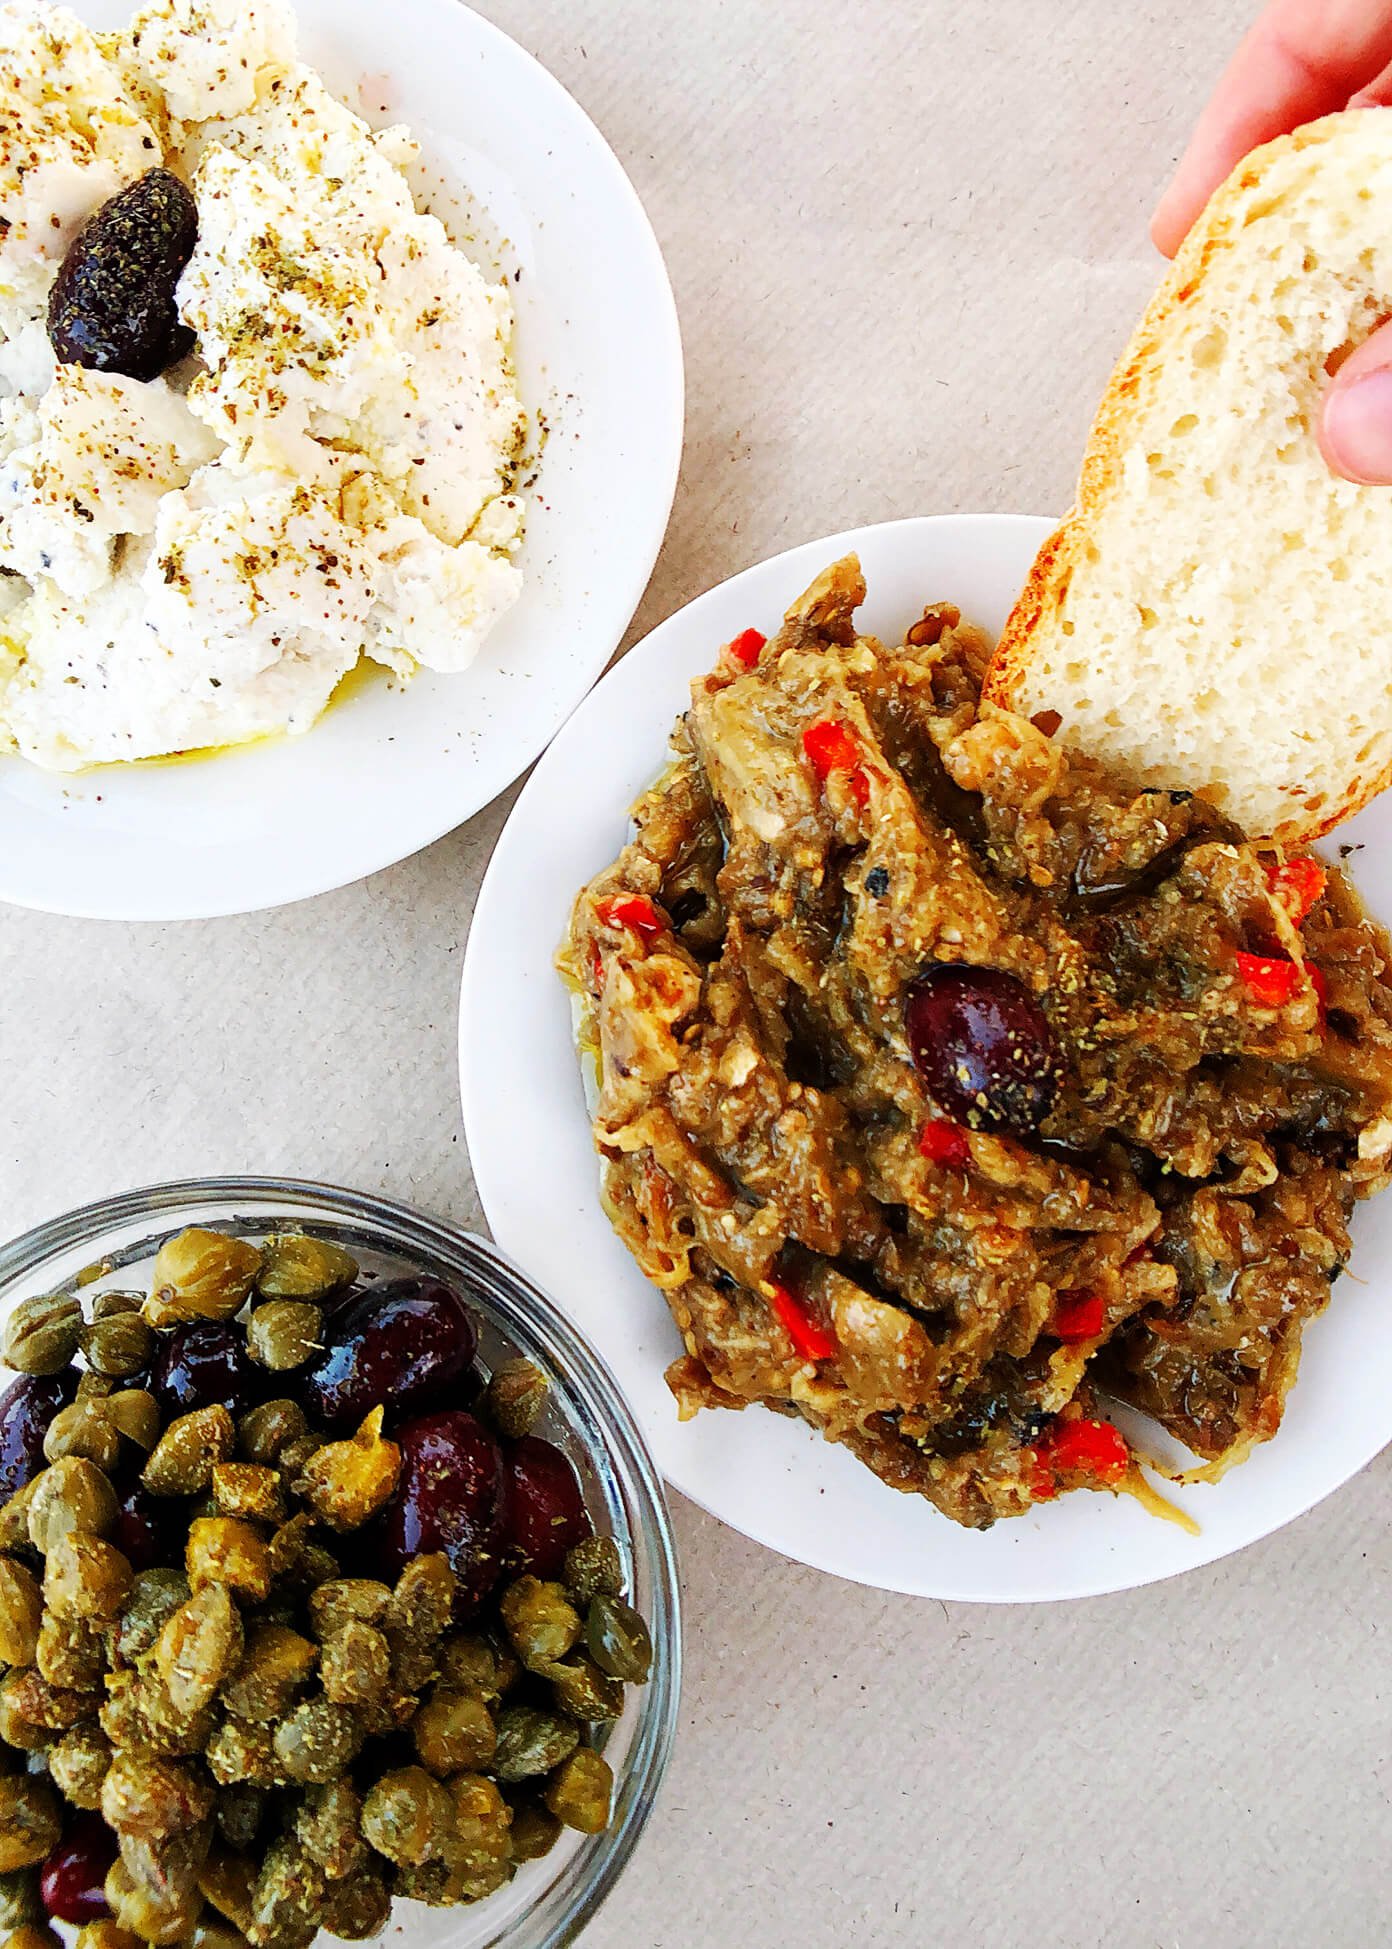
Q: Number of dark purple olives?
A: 9